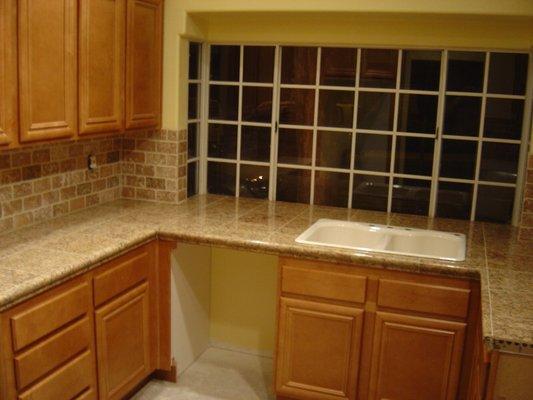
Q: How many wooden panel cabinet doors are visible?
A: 7